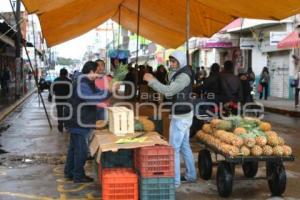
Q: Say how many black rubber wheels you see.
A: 4